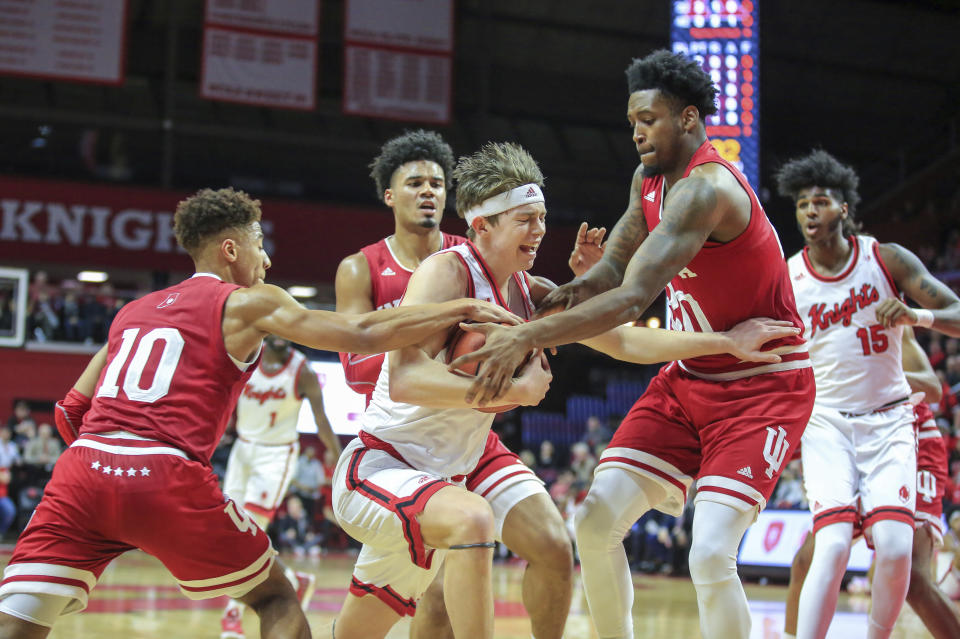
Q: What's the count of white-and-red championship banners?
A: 3